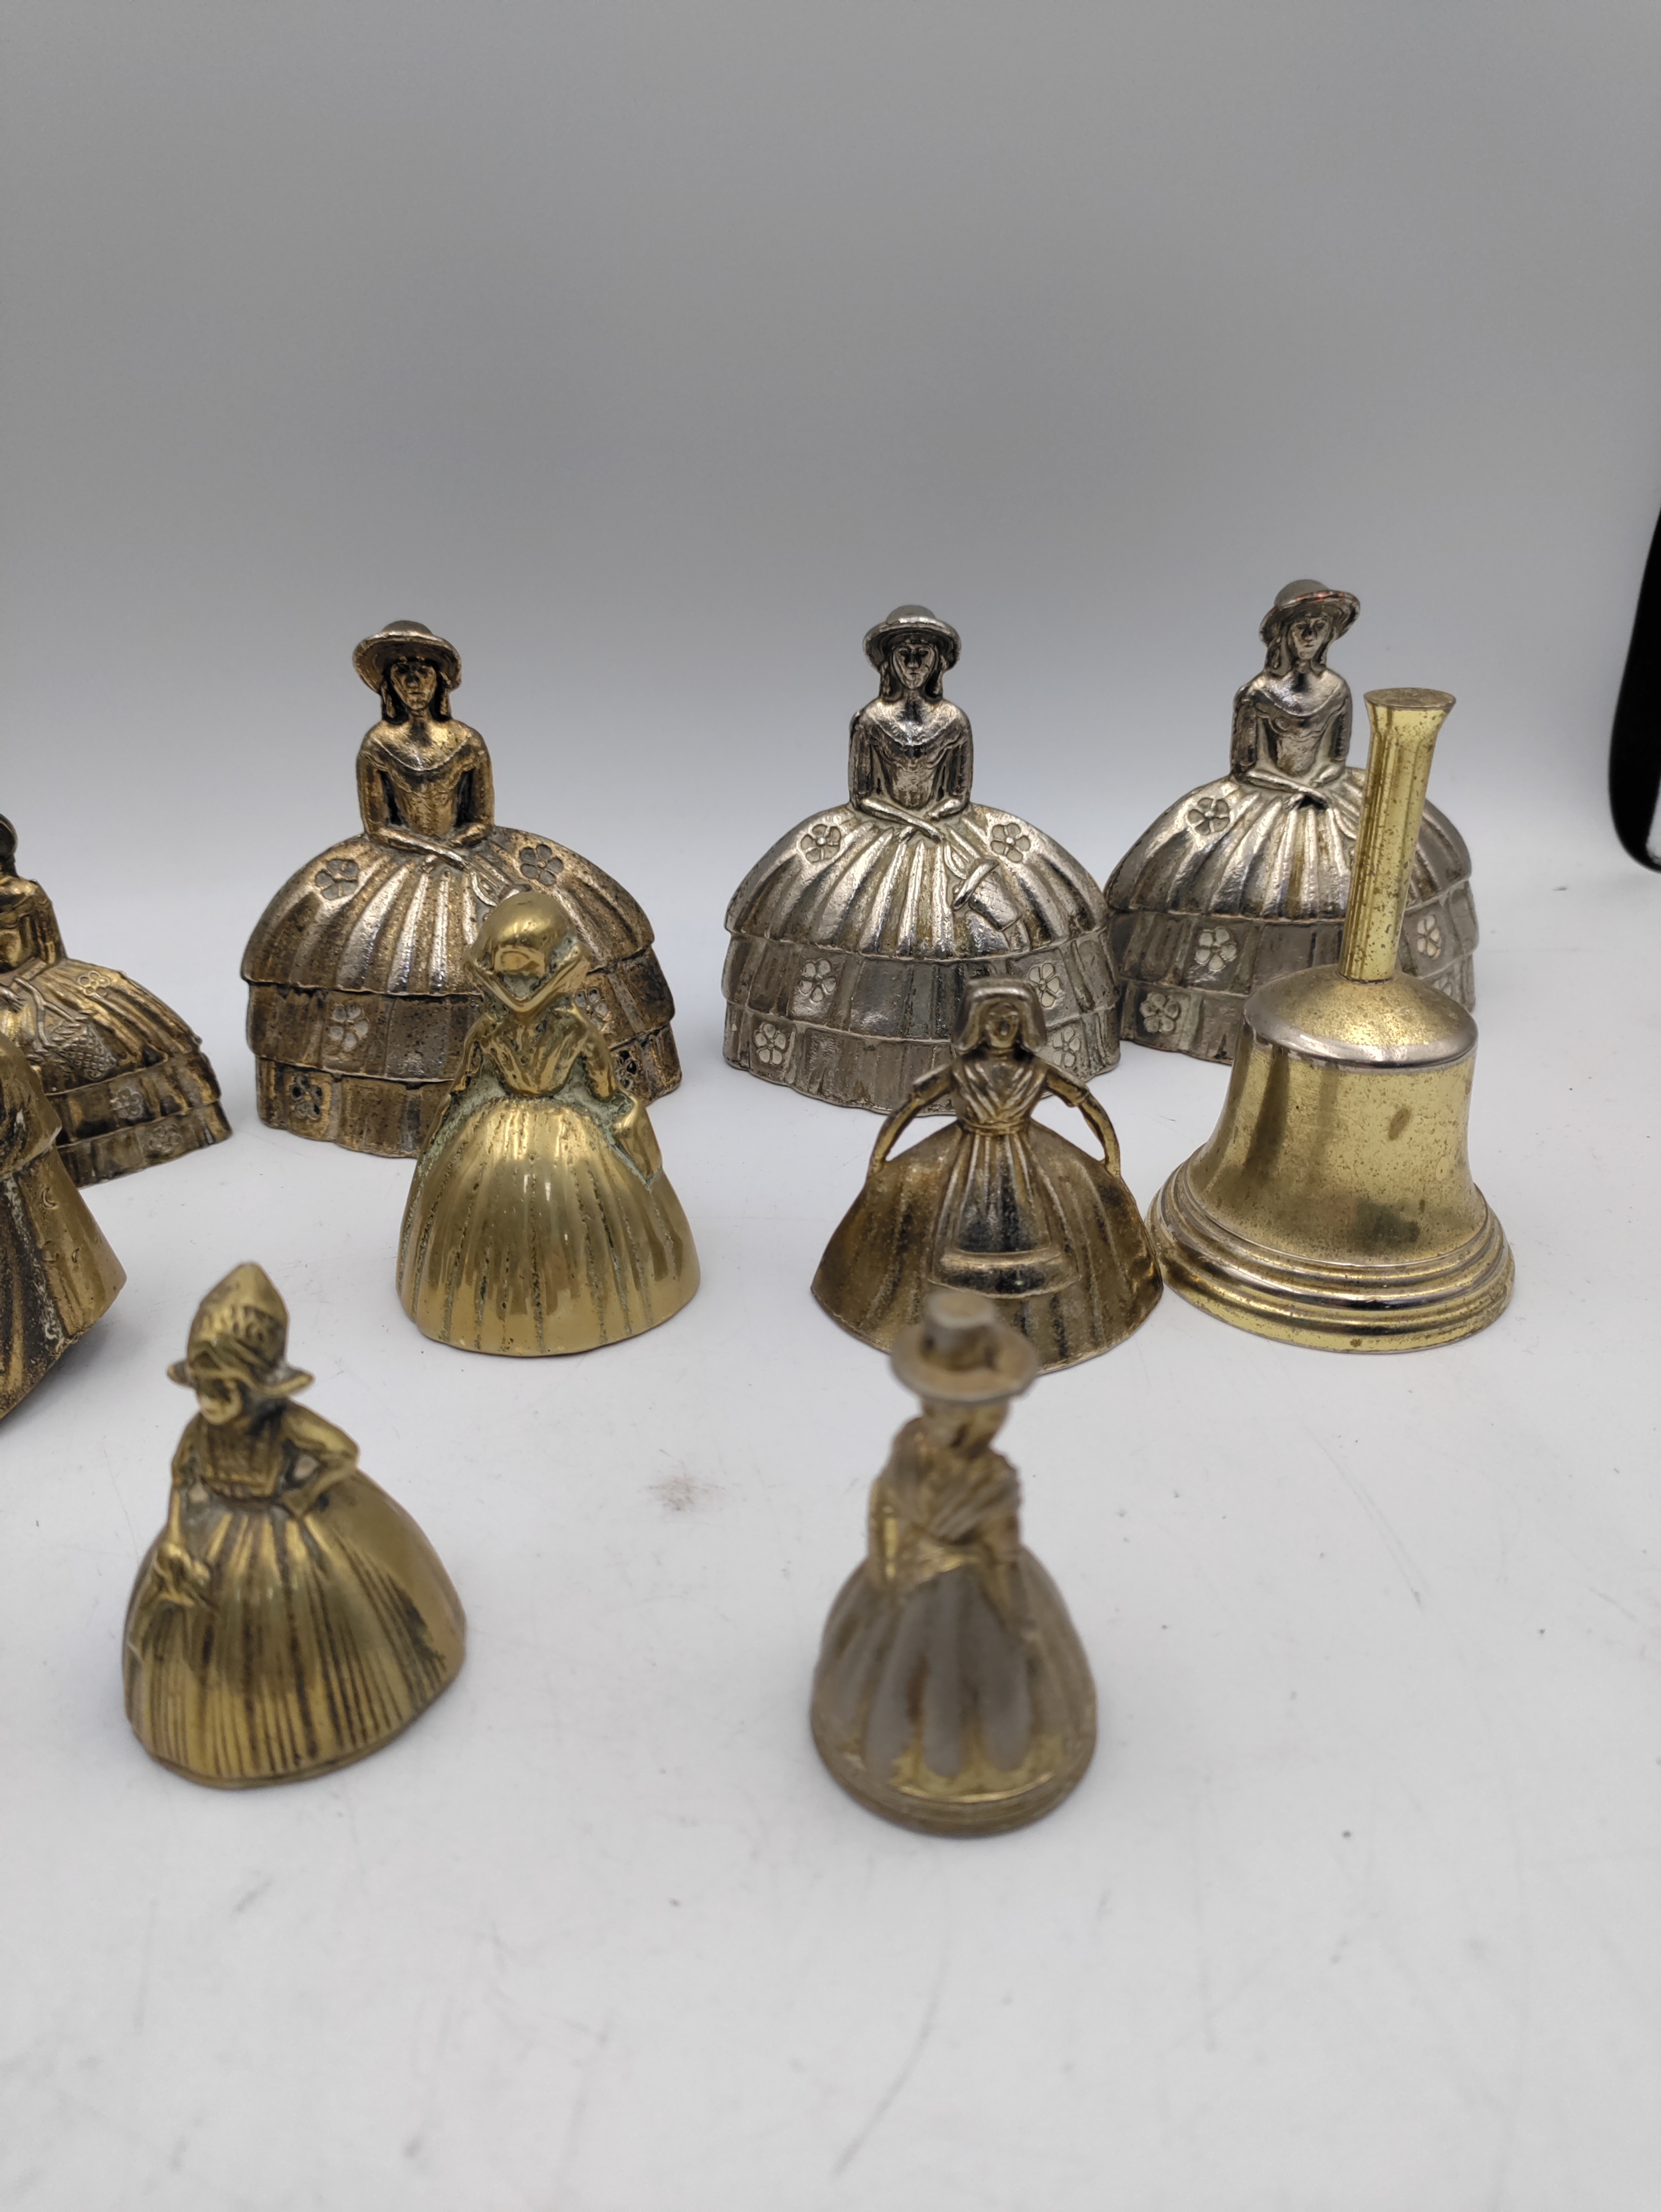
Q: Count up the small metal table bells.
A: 10